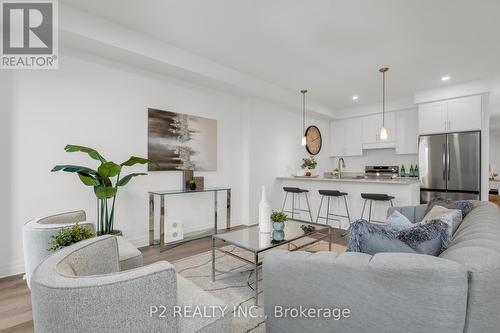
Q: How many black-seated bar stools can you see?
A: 3